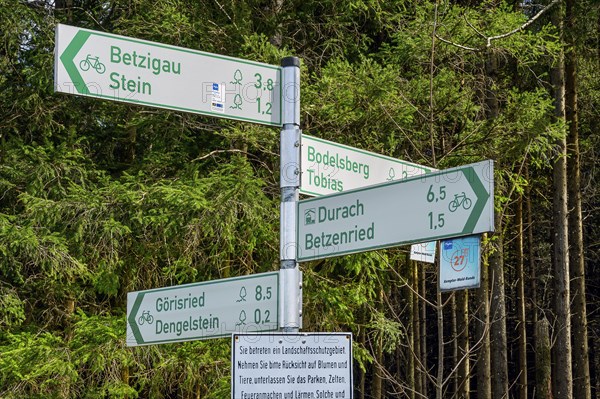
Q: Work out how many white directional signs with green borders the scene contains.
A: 4